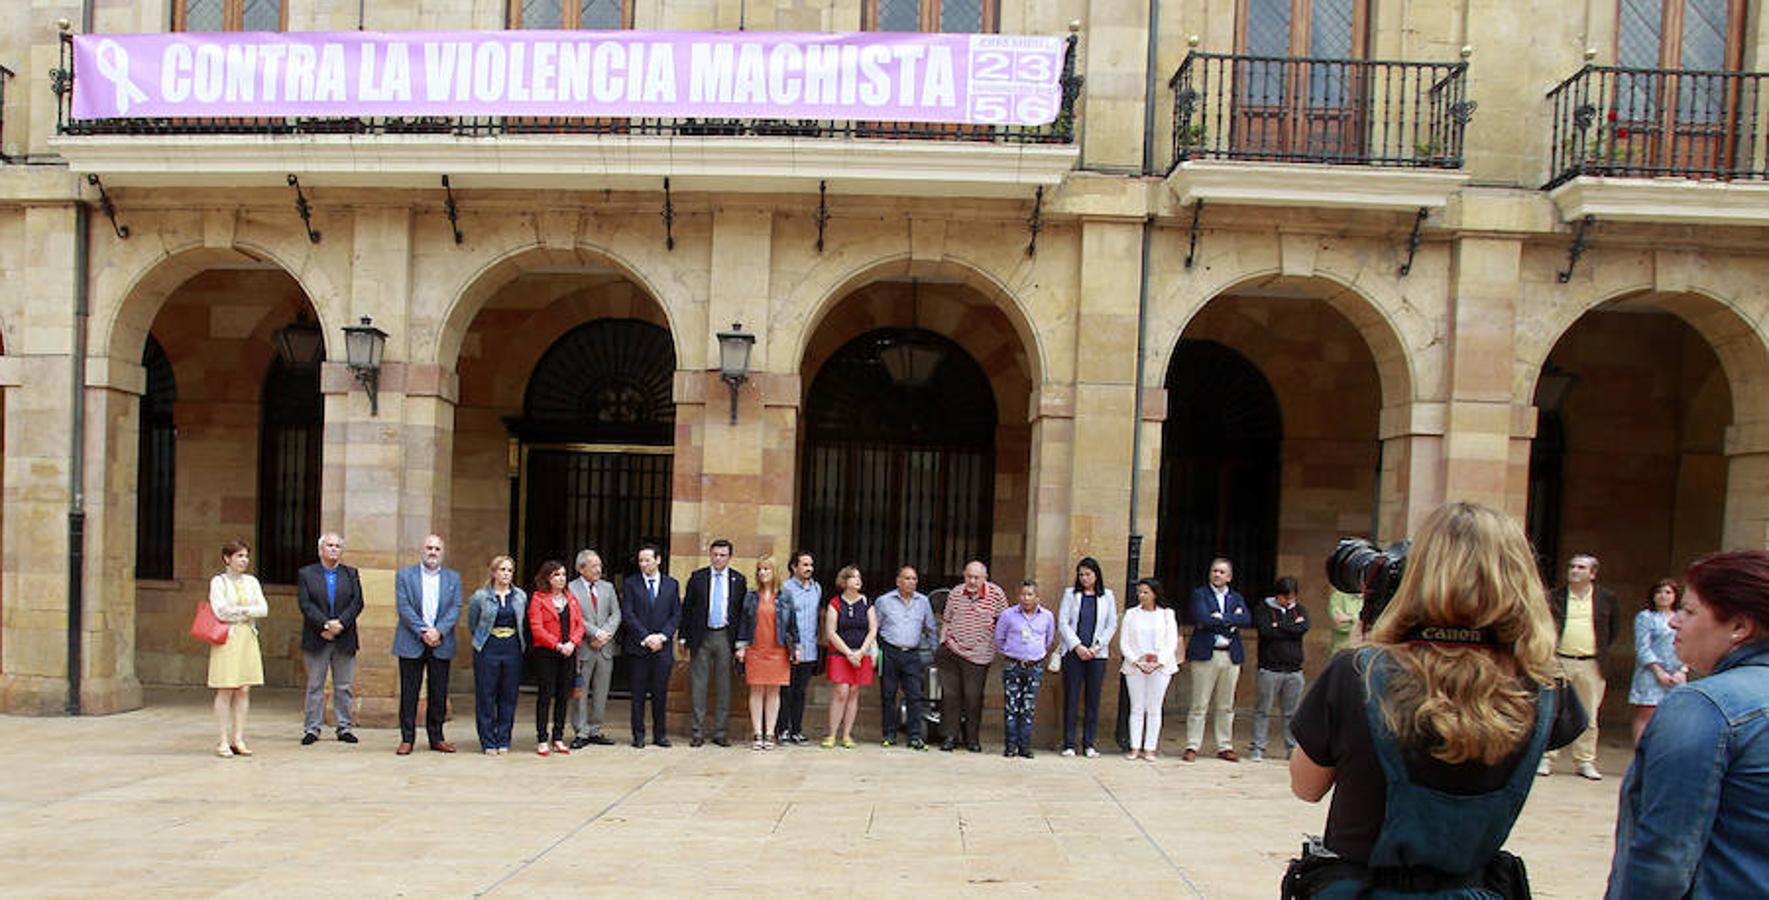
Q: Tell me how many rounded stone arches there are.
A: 5